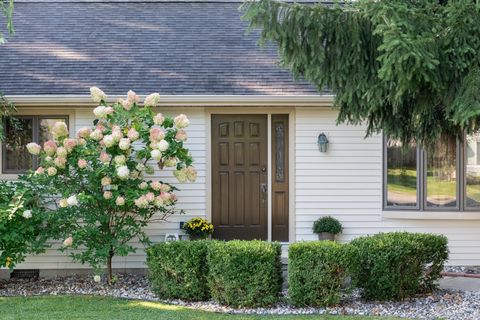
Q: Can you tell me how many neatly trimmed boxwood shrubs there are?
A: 4